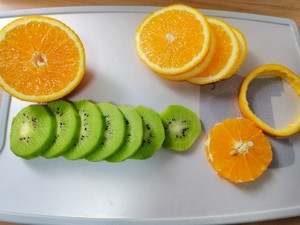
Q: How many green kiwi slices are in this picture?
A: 7